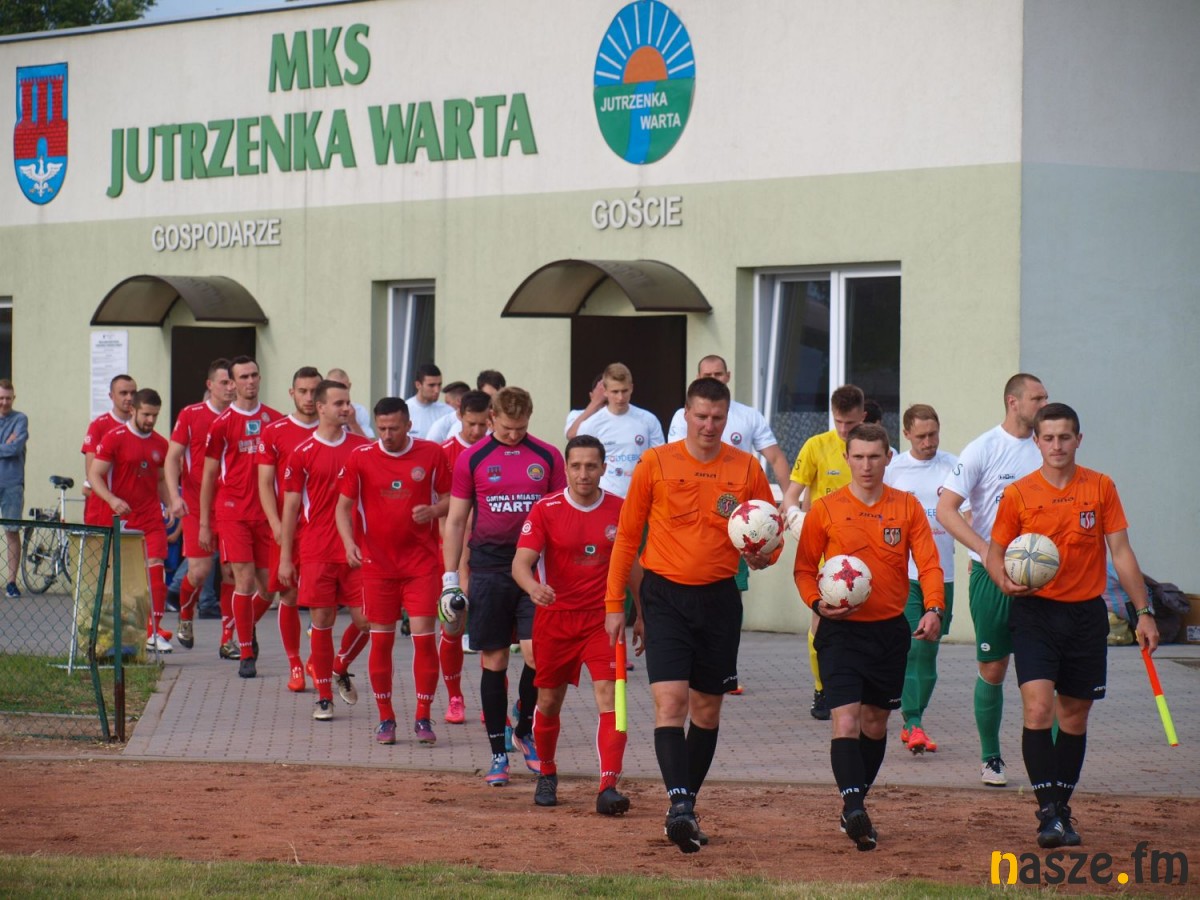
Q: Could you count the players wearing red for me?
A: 9